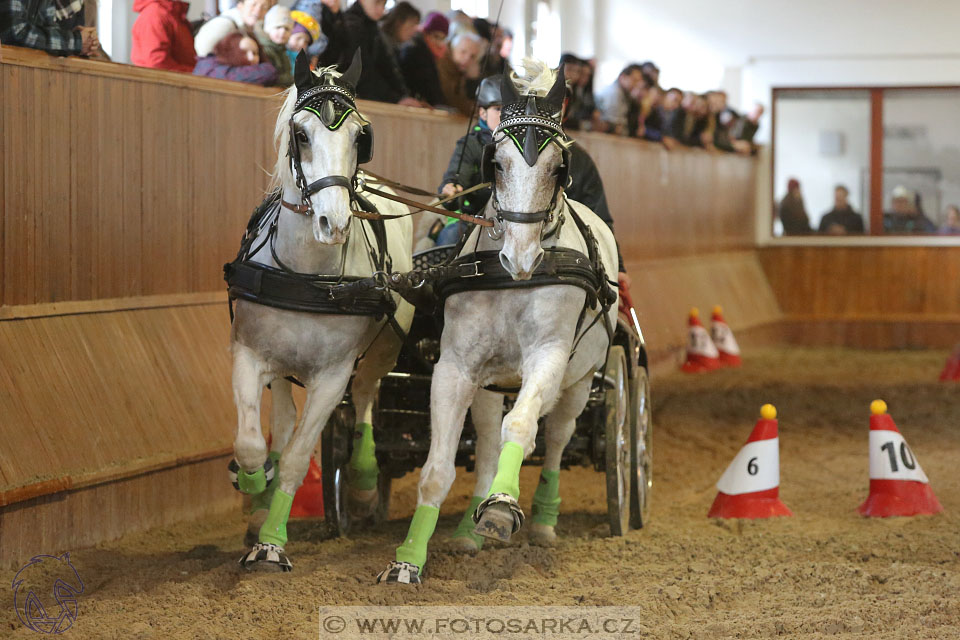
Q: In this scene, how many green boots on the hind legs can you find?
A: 4